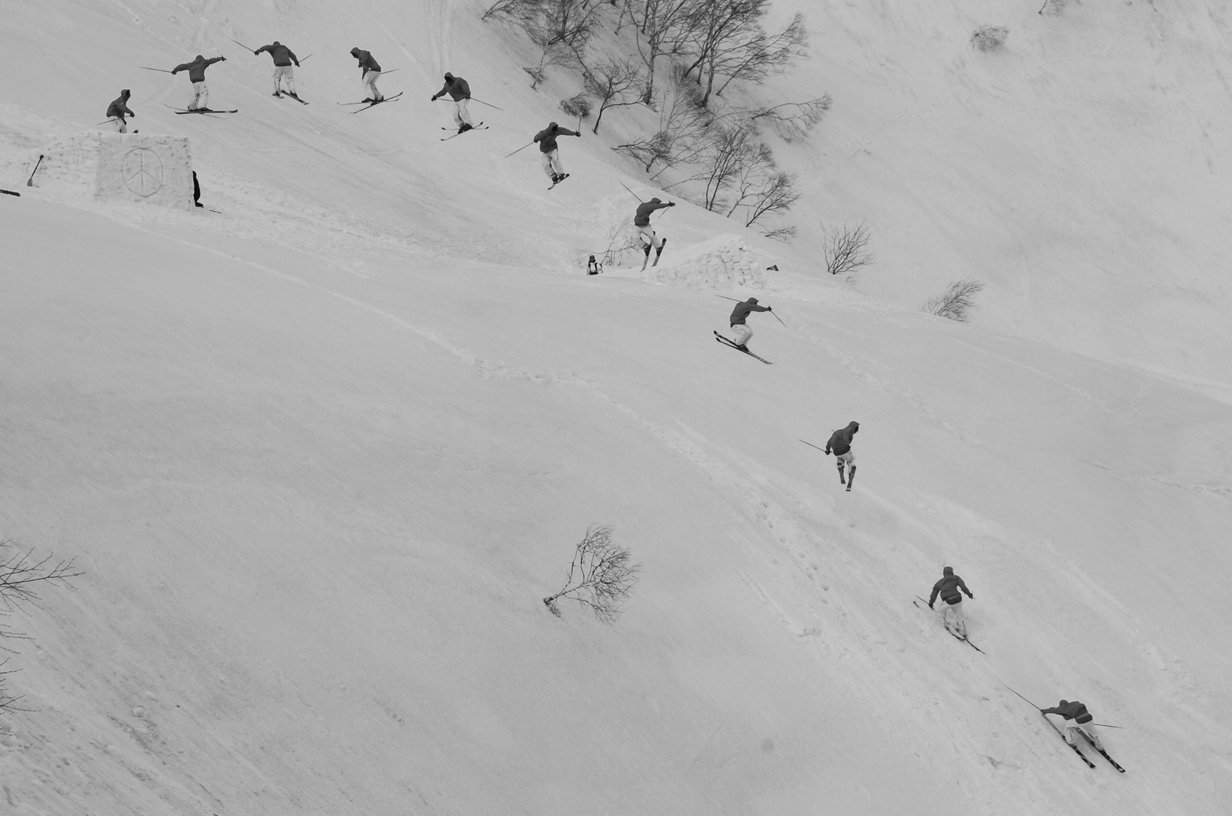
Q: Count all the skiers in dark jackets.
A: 11